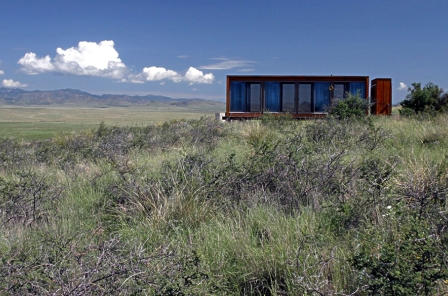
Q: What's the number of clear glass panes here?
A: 4